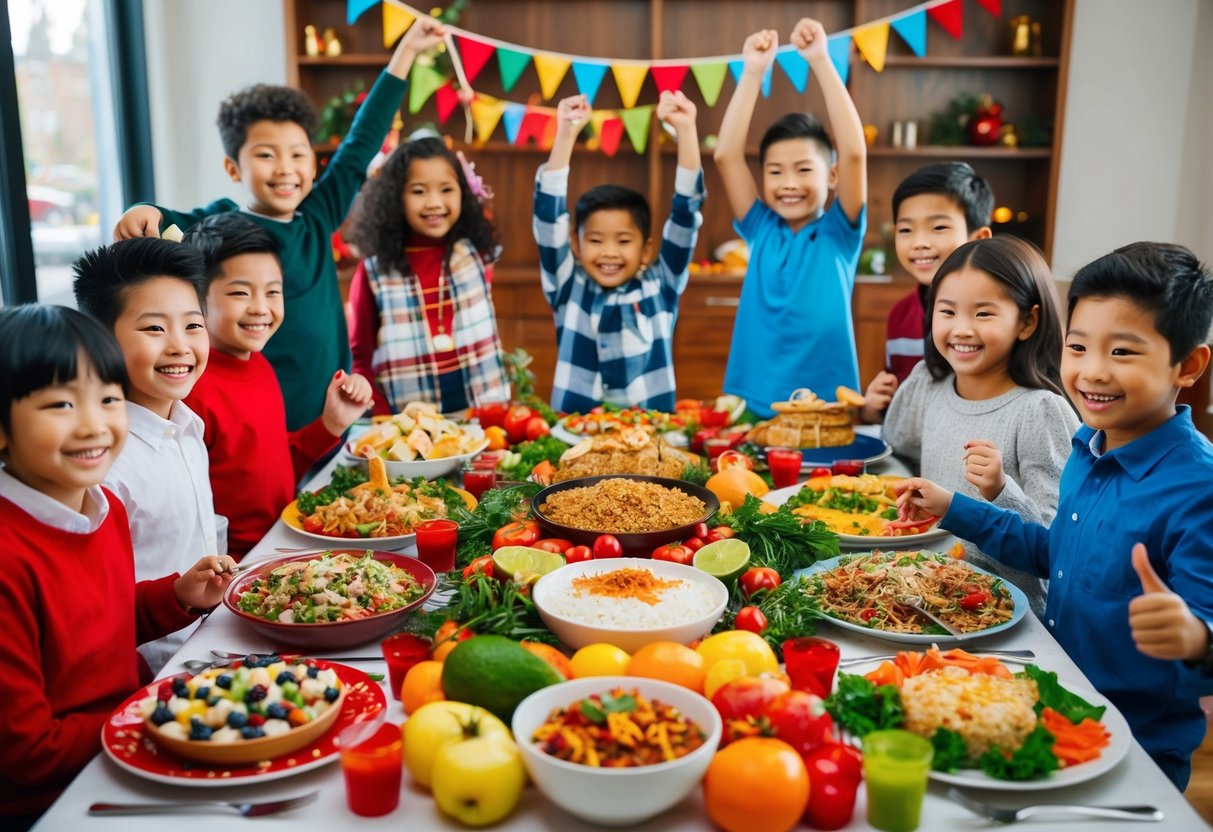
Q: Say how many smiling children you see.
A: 10